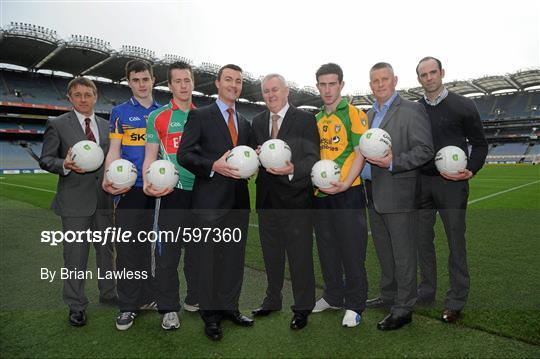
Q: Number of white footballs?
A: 8